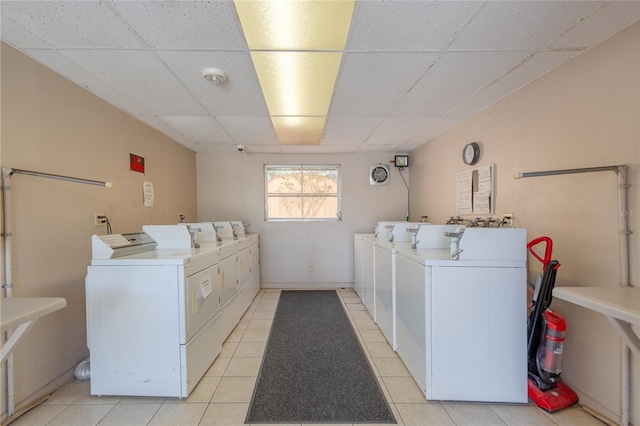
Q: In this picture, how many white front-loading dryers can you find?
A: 4